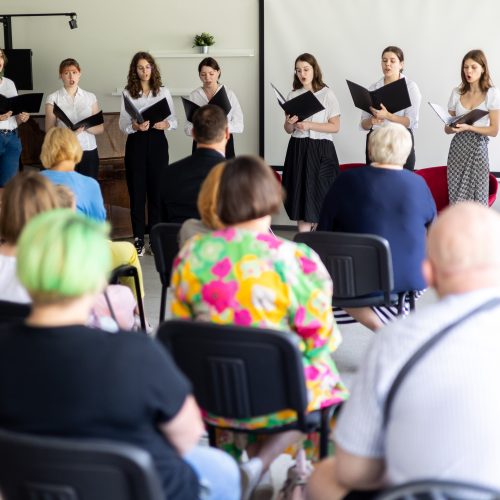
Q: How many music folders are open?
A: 7